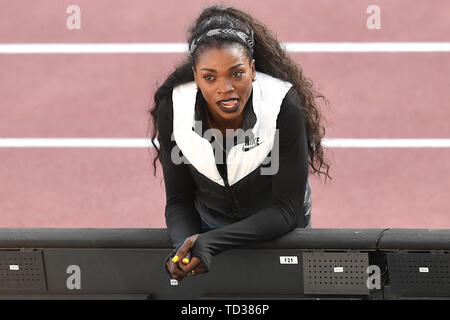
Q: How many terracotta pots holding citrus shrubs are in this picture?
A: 0